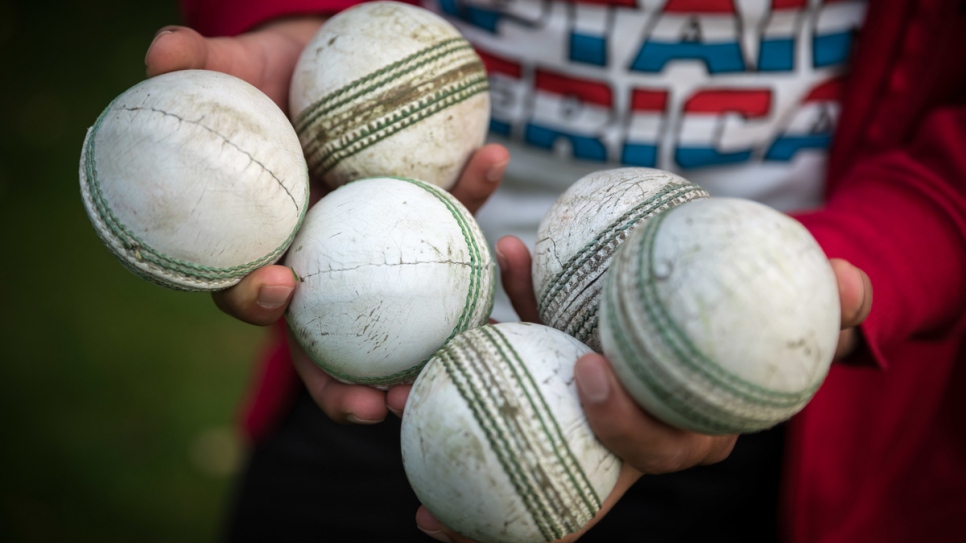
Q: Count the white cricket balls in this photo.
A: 6